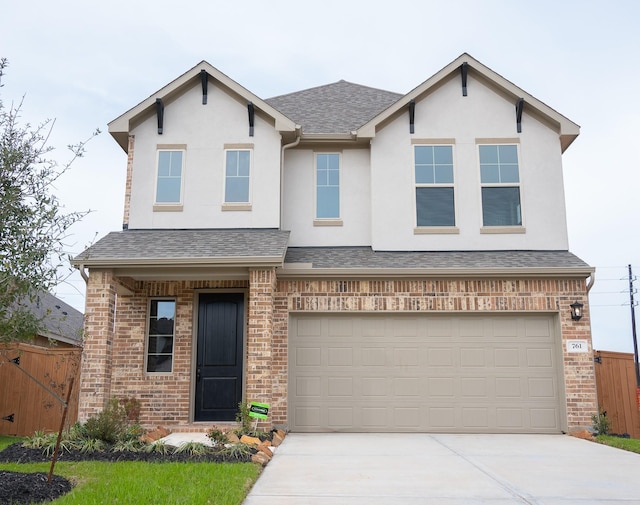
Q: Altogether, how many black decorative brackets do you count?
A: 6